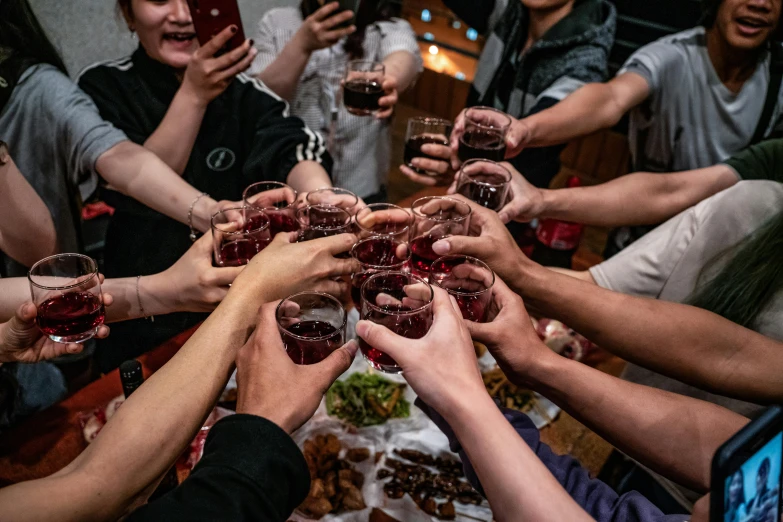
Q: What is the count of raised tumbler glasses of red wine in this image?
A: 15